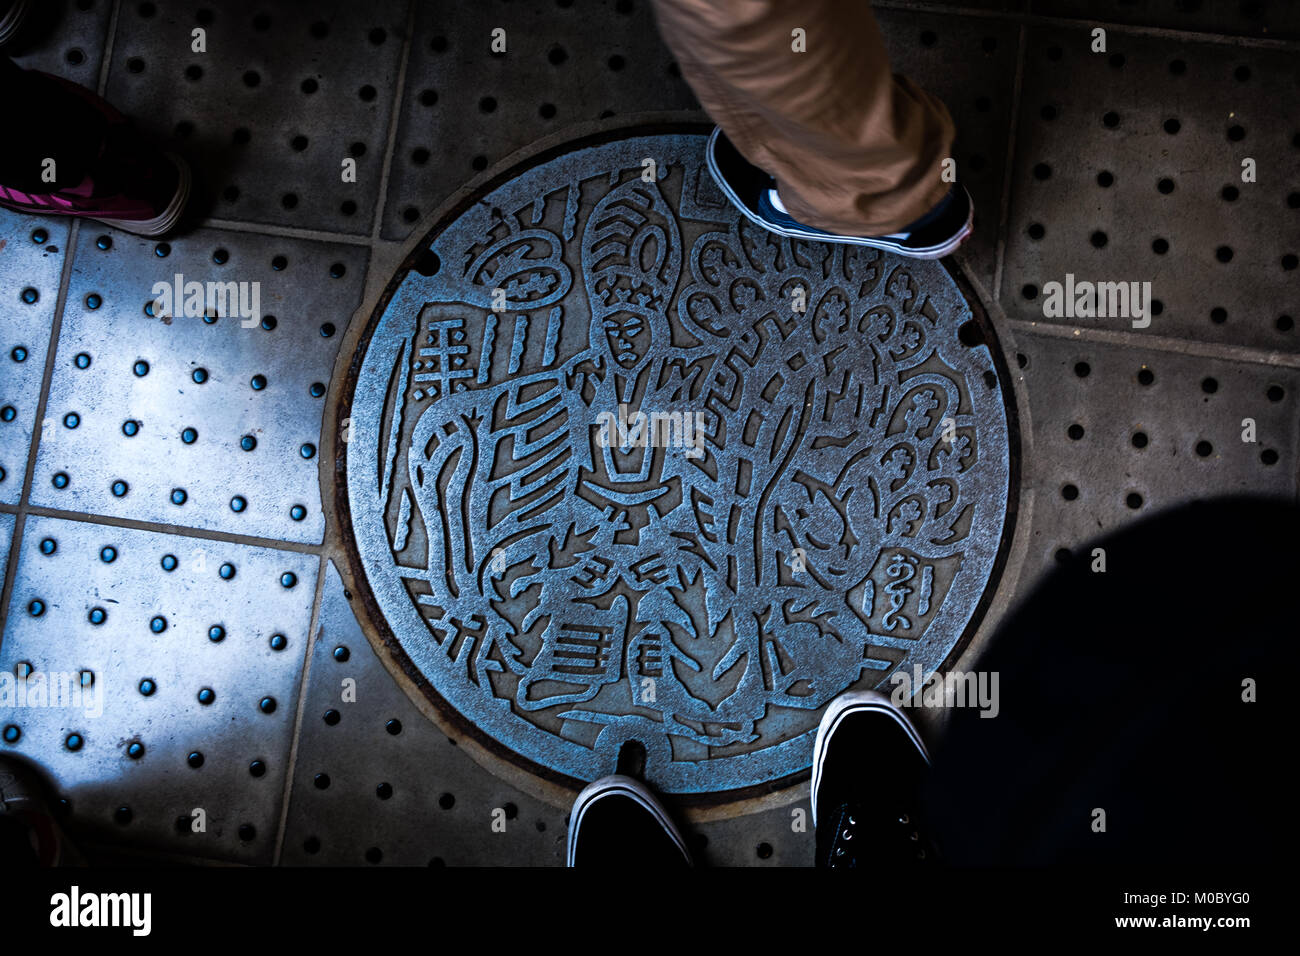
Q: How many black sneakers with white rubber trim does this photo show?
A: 3